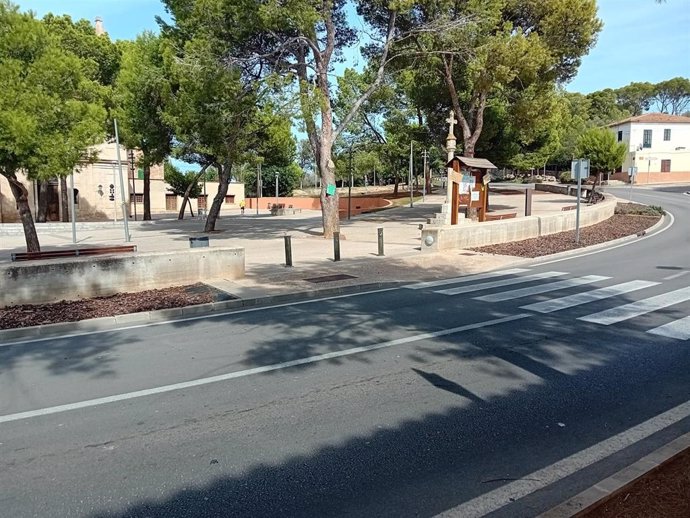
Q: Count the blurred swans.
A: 0